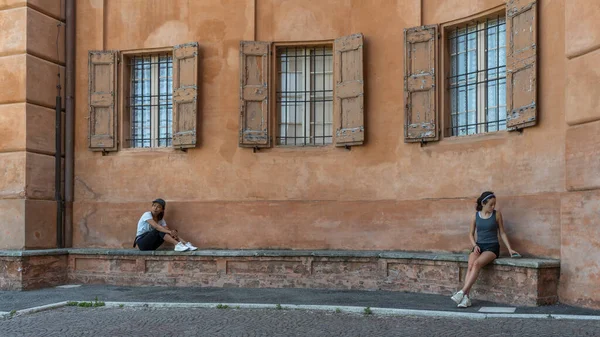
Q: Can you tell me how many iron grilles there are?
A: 3